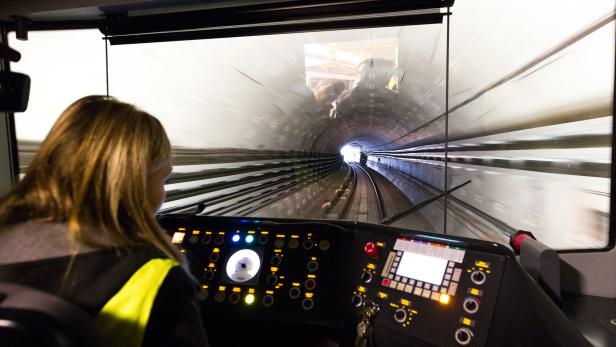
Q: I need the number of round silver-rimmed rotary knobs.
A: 6